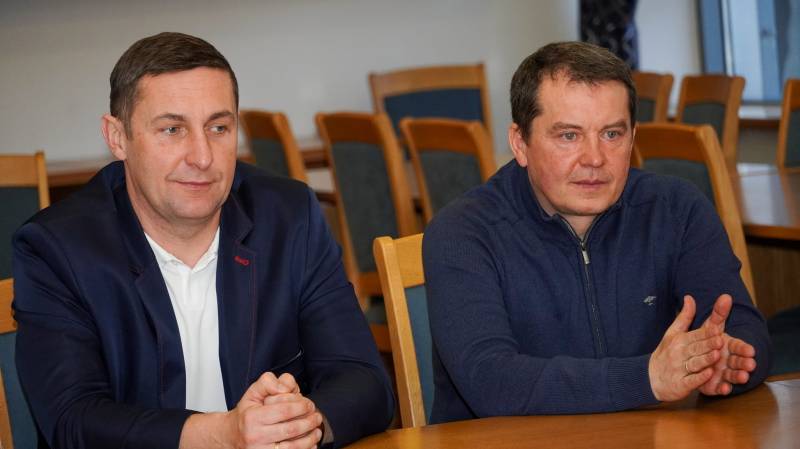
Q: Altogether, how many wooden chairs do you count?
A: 11